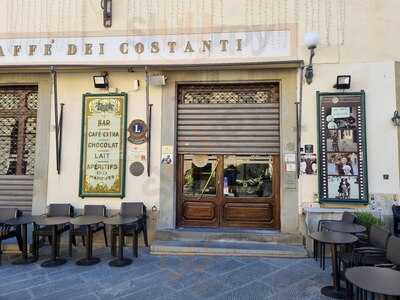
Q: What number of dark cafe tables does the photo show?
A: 7